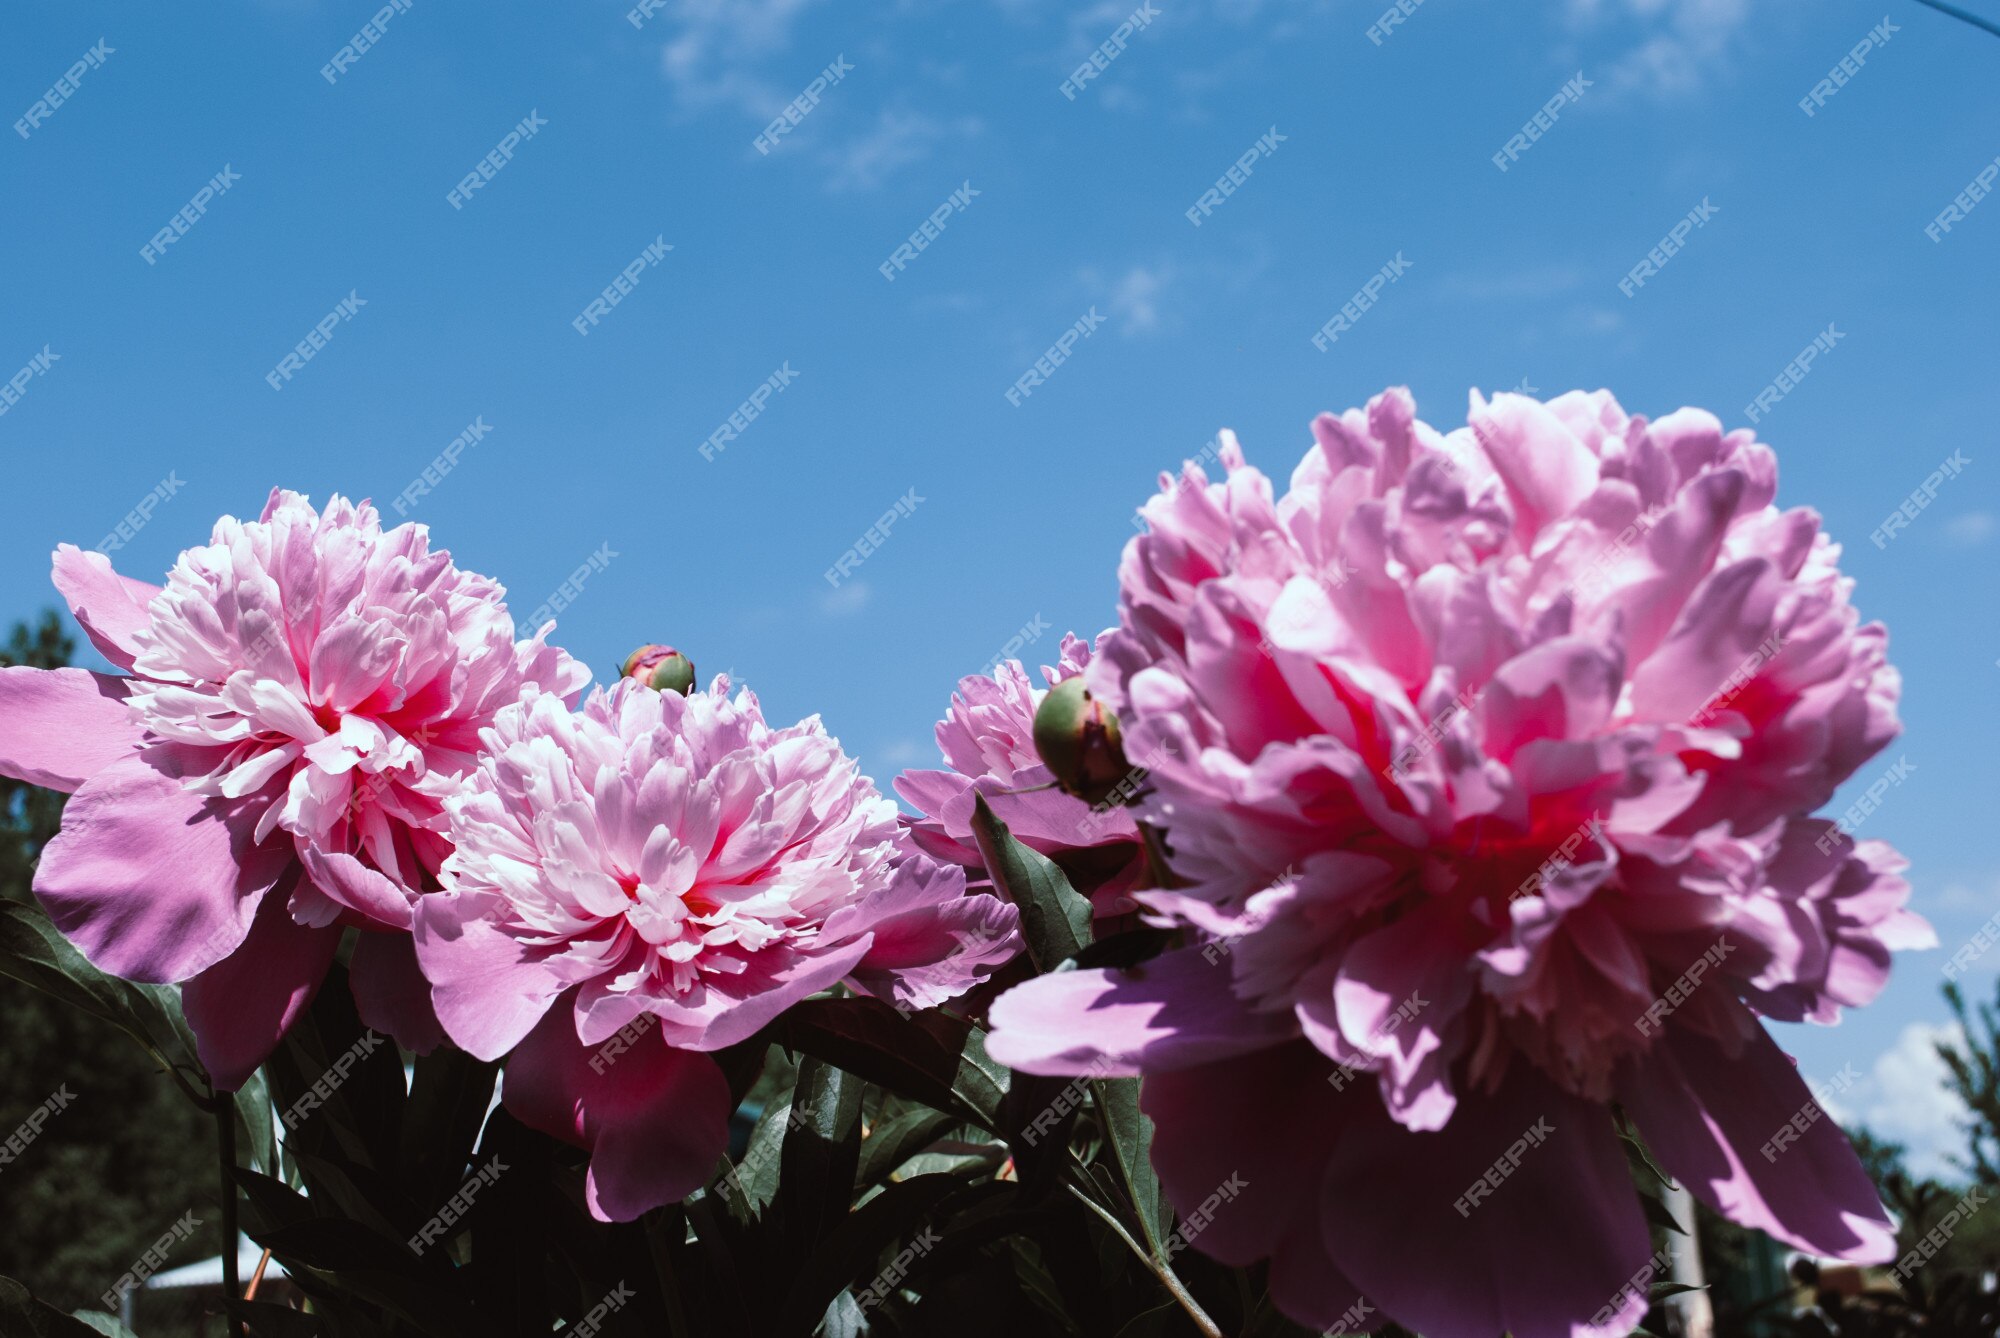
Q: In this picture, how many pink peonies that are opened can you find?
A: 4